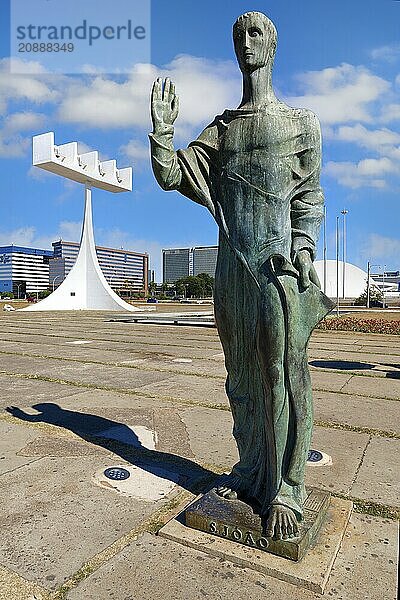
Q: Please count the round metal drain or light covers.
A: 2